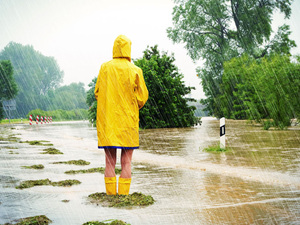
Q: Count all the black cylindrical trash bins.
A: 0